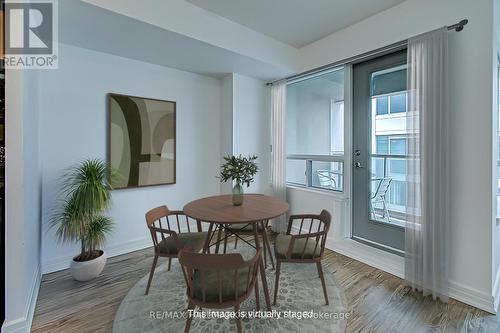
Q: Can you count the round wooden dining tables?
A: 1